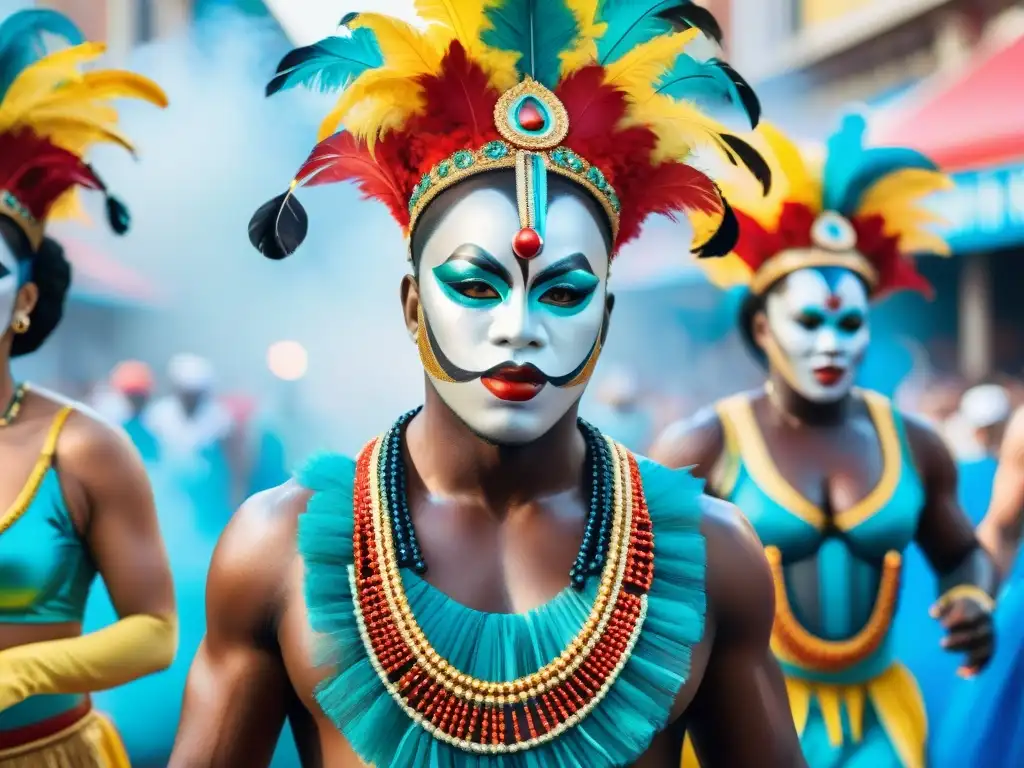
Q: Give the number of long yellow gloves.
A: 1